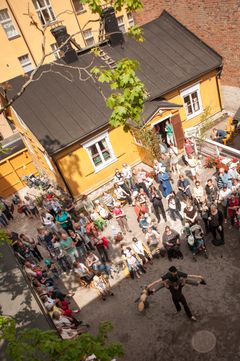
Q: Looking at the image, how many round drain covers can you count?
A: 1